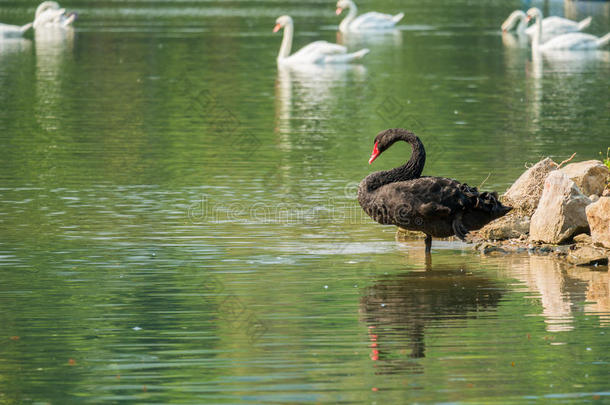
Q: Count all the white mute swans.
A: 6